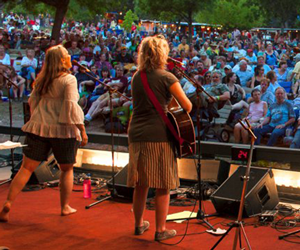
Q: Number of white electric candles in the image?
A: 0